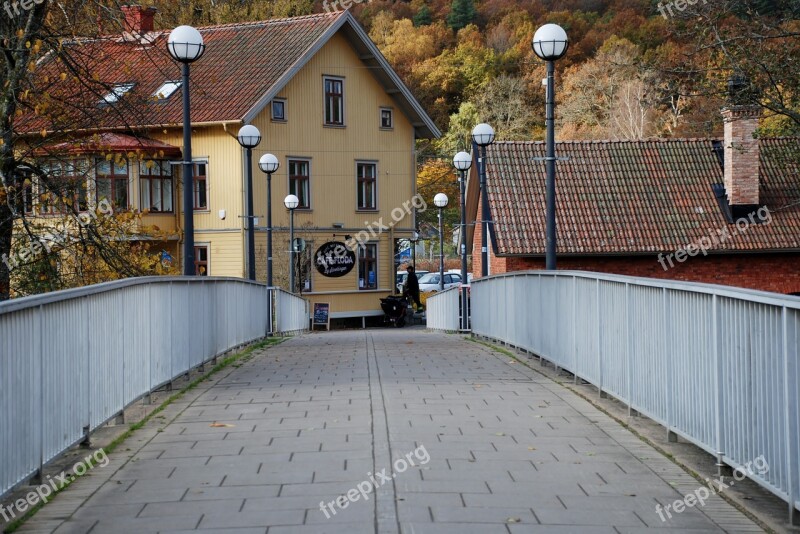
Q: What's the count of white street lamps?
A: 8